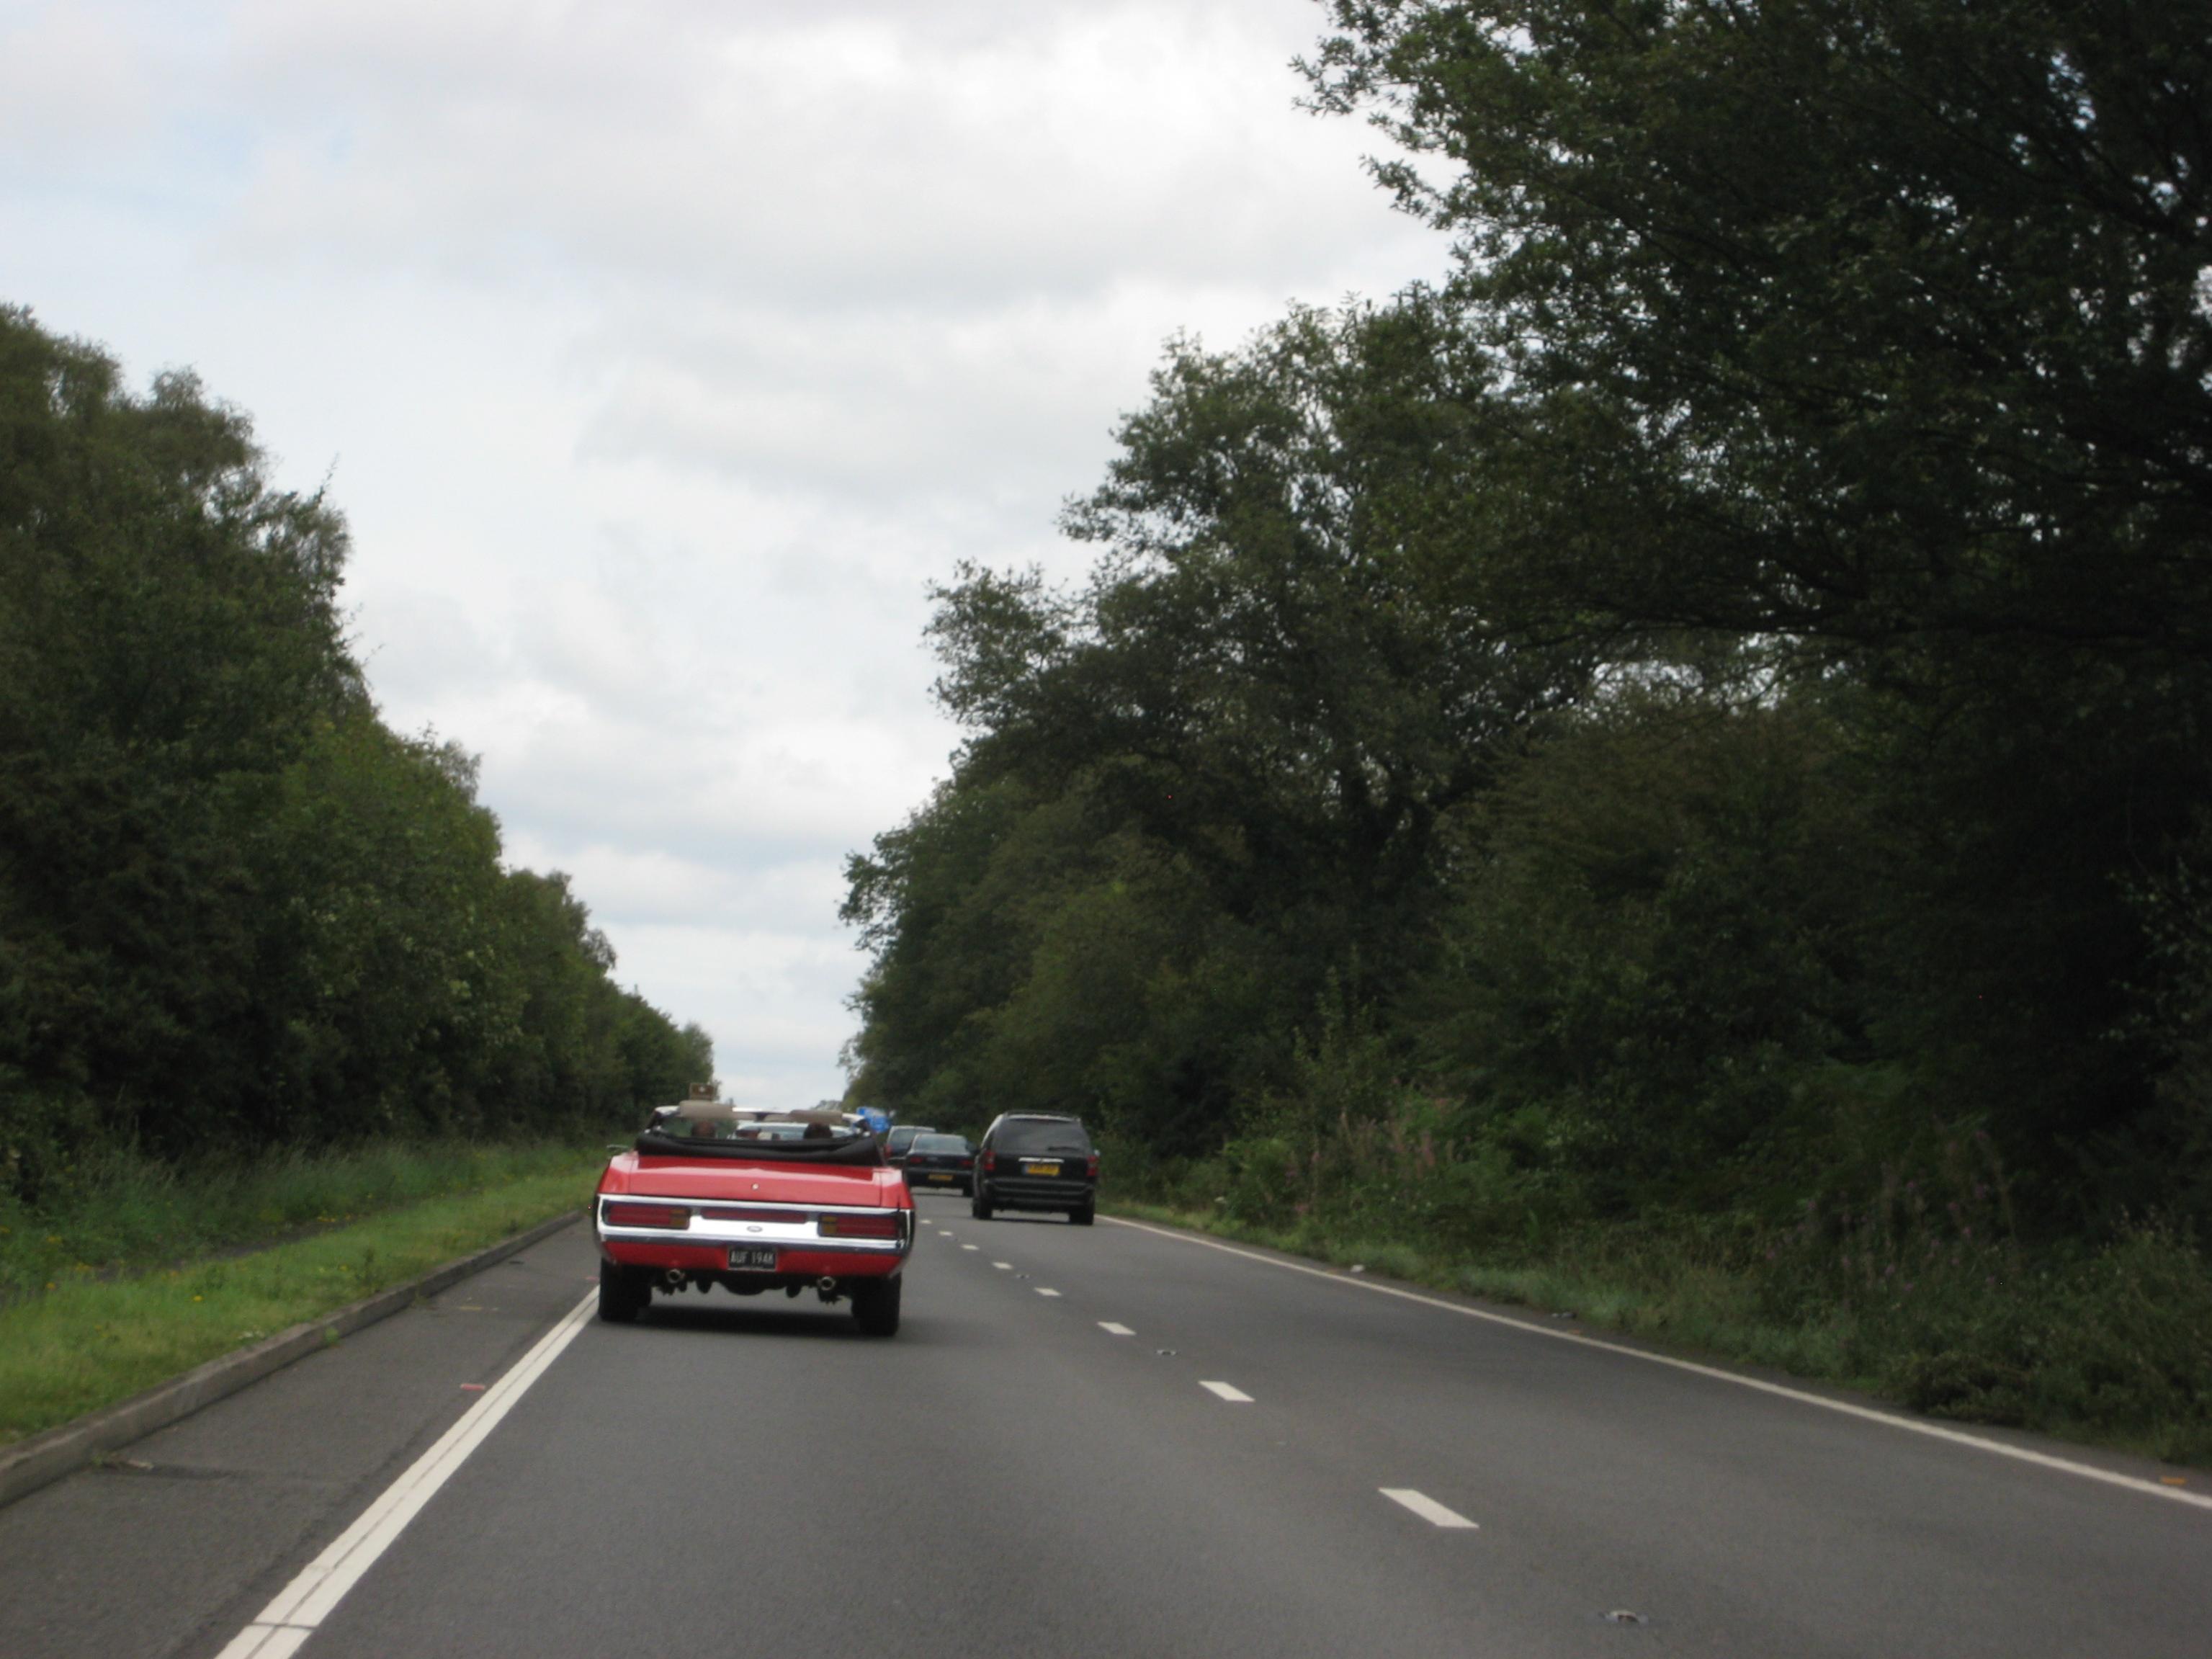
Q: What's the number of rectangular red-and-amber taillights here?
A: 2